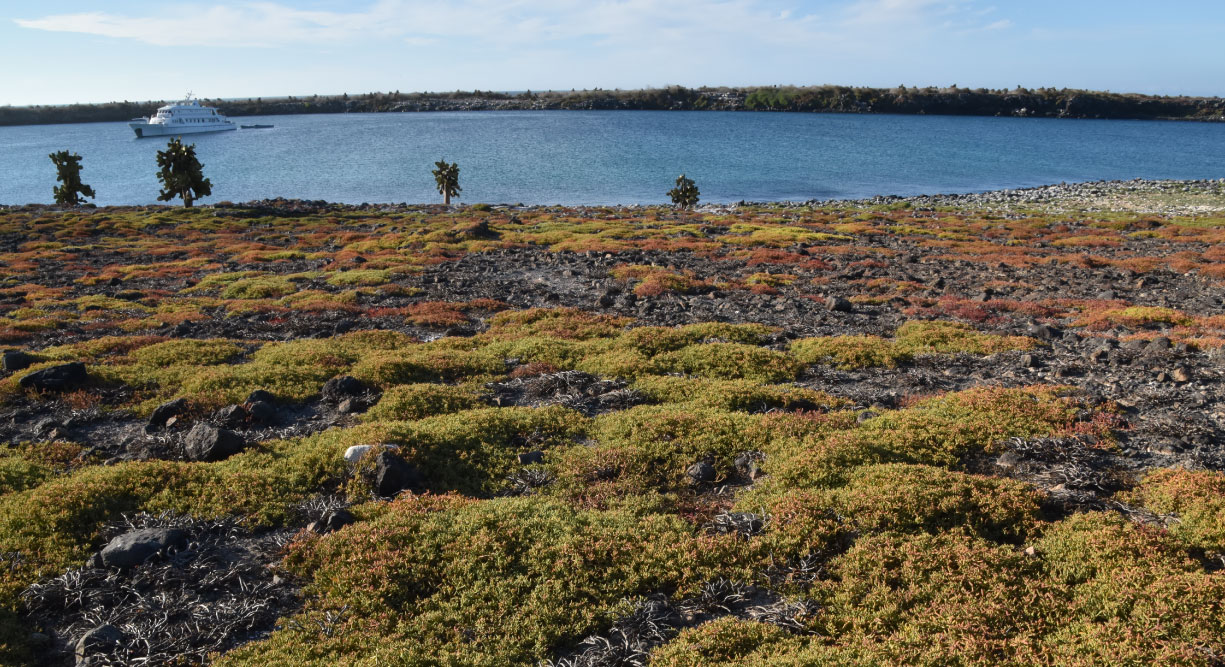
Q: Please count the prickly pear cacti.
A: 4